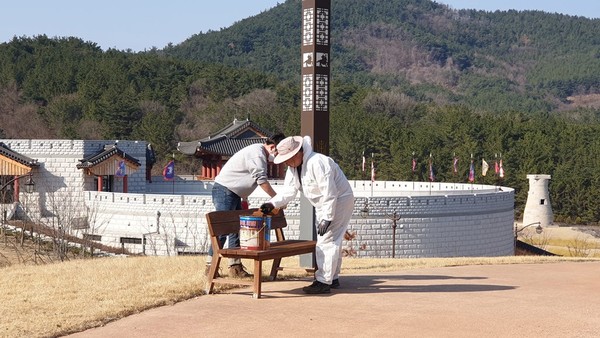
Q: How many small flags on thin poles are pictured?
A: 11